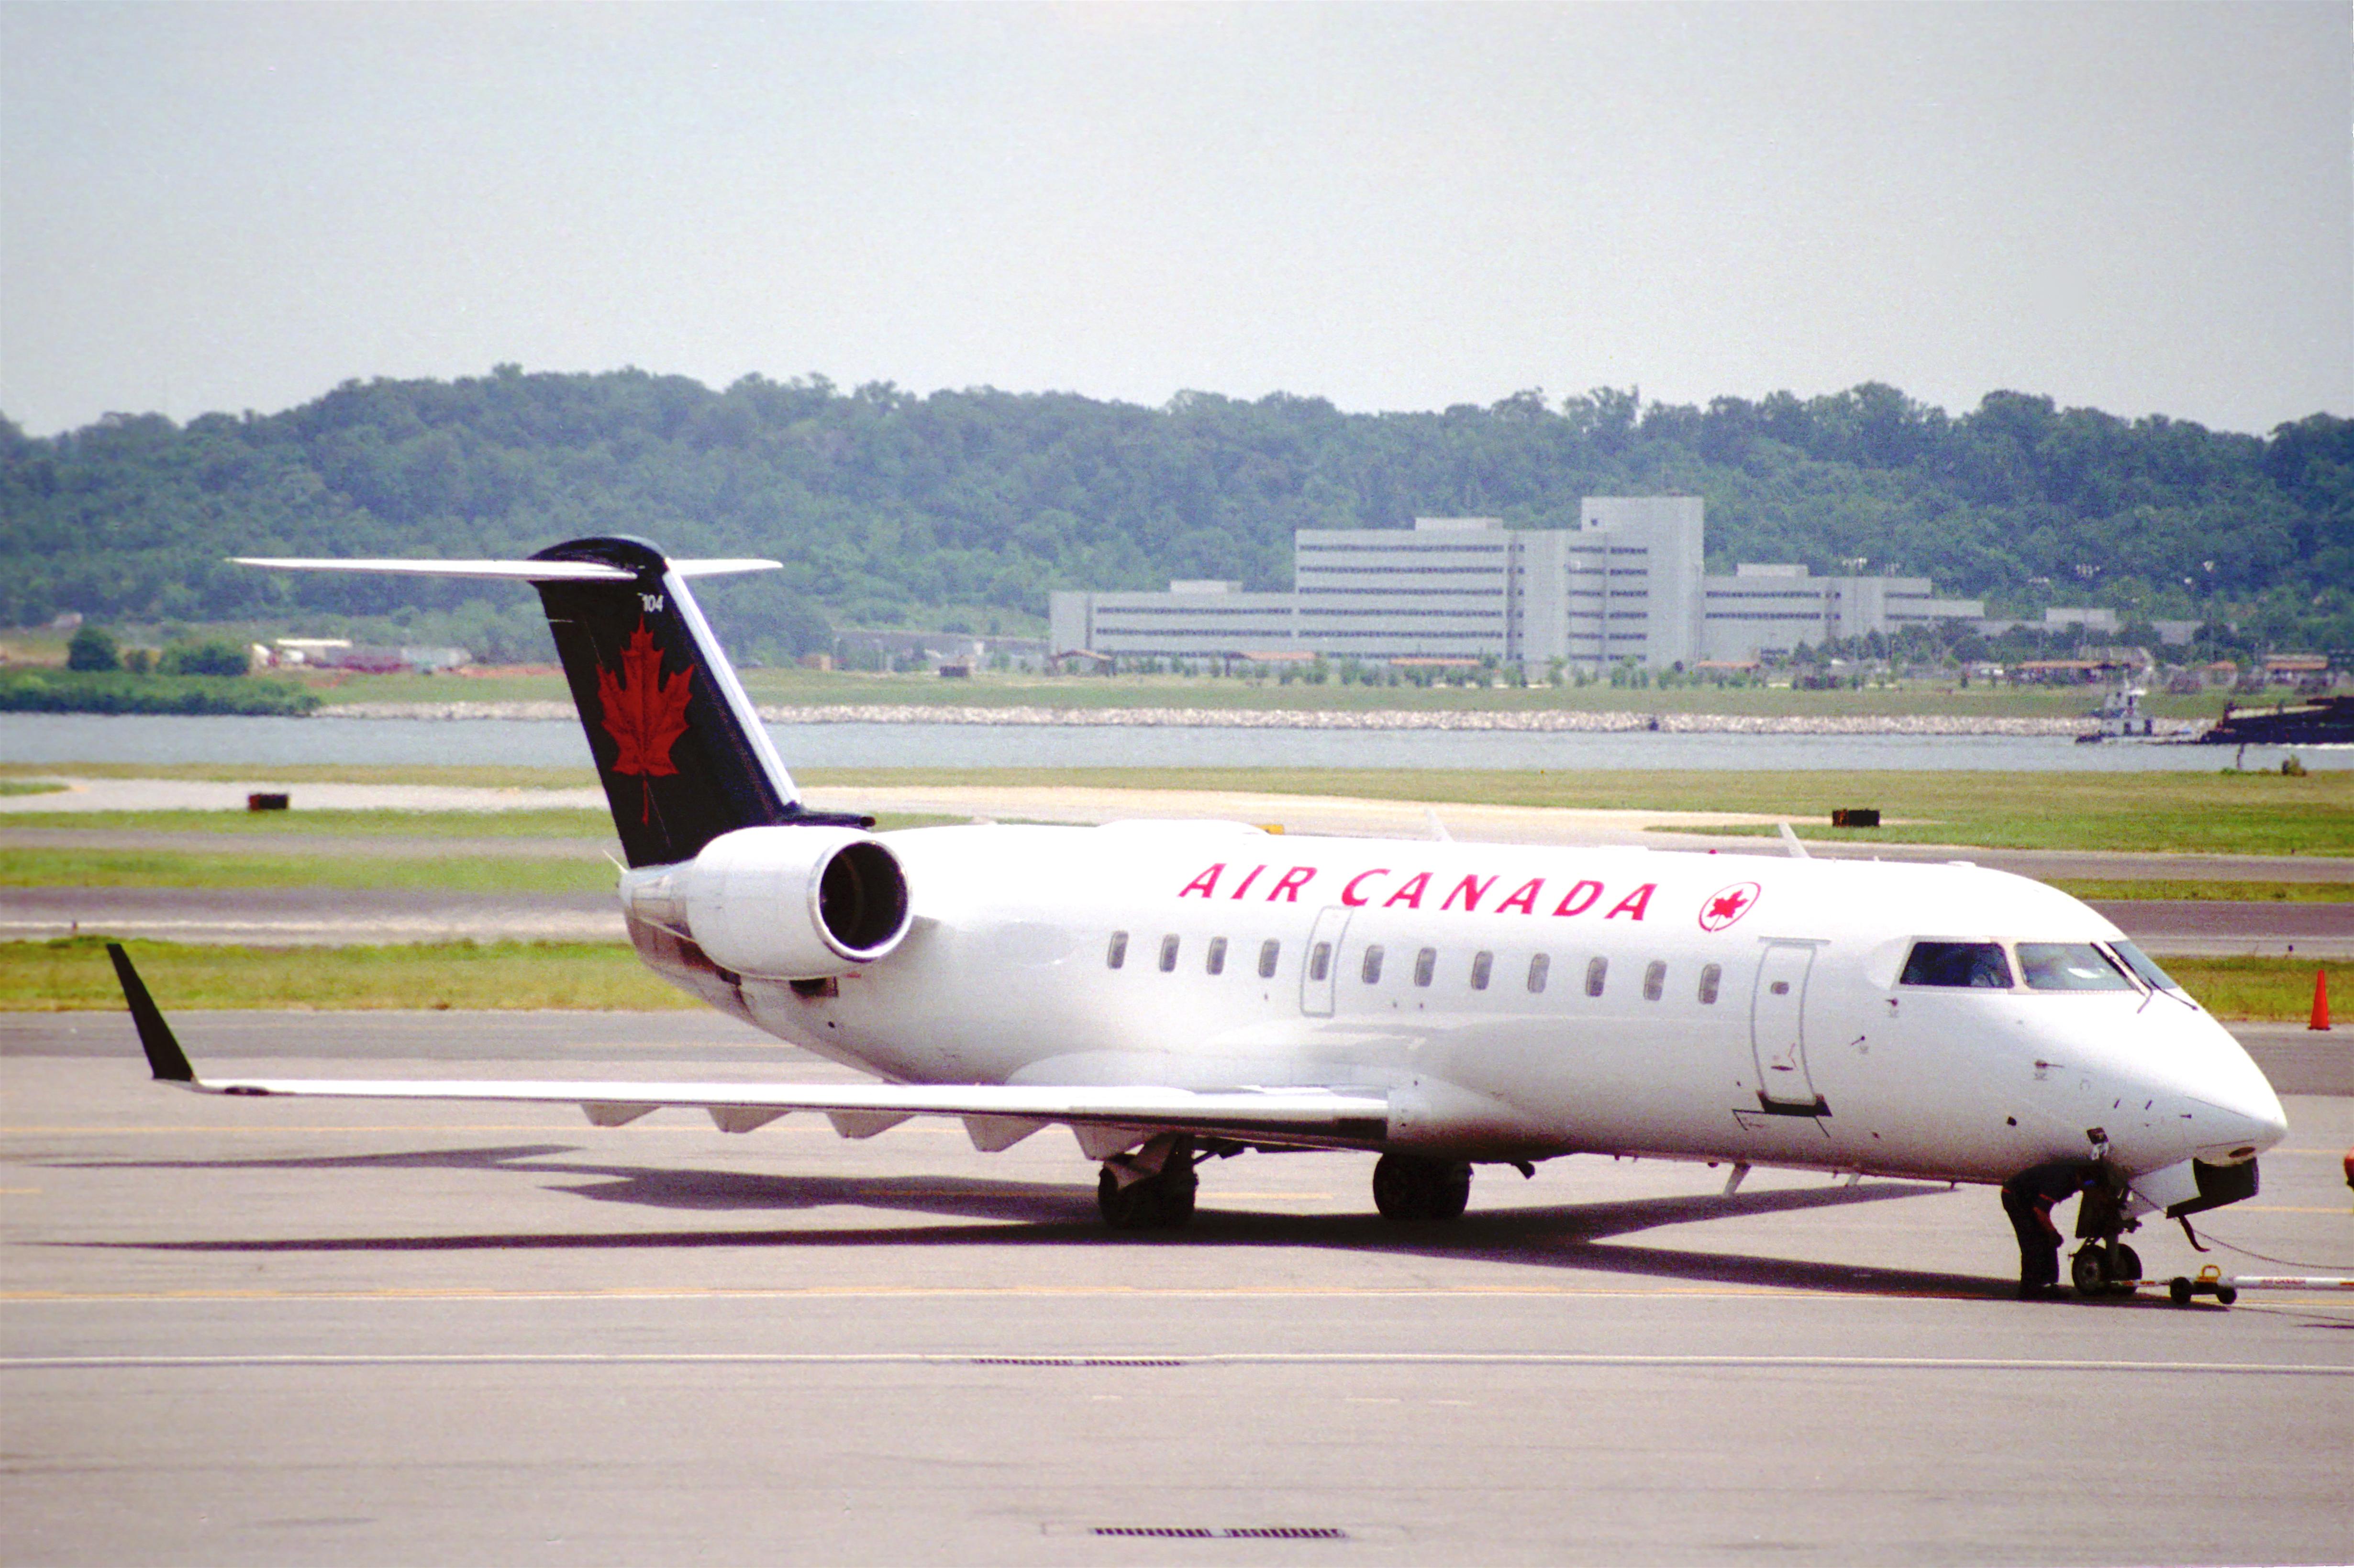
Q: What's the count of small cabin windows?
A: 12